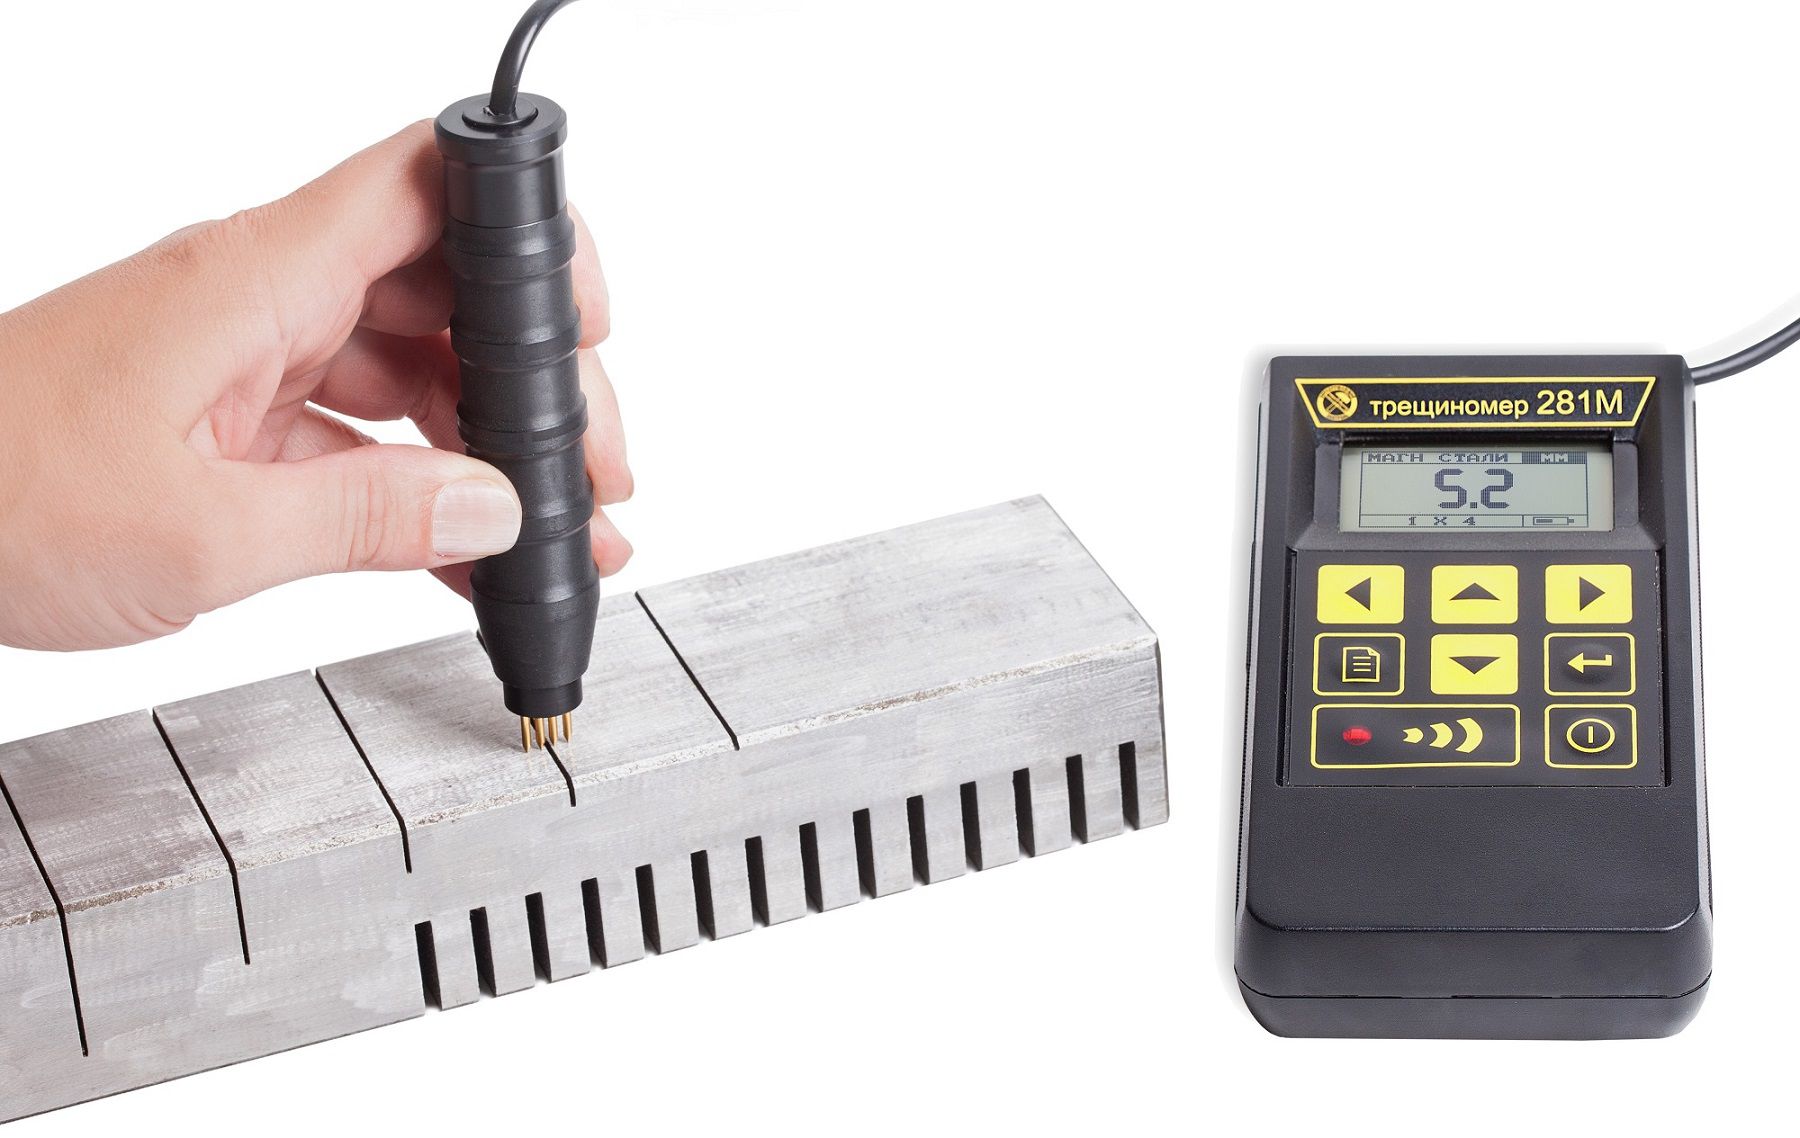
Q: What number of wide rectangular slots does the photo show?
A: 14